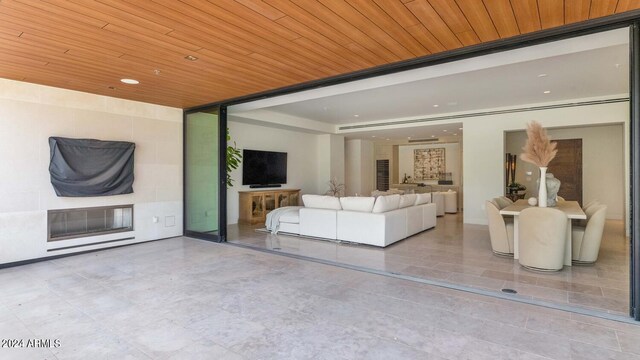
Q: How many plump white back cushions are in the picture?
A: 5